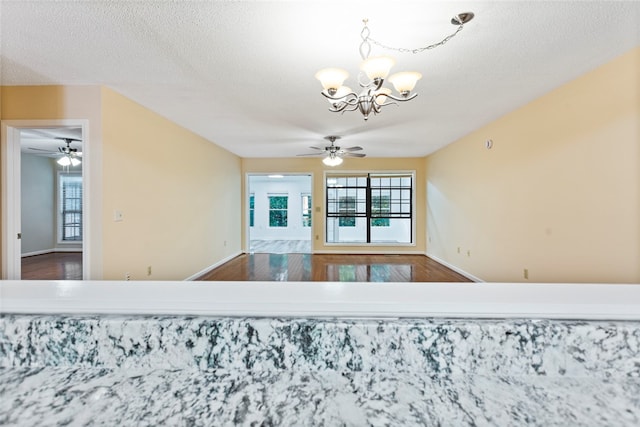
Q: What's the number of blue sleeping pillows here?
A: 0